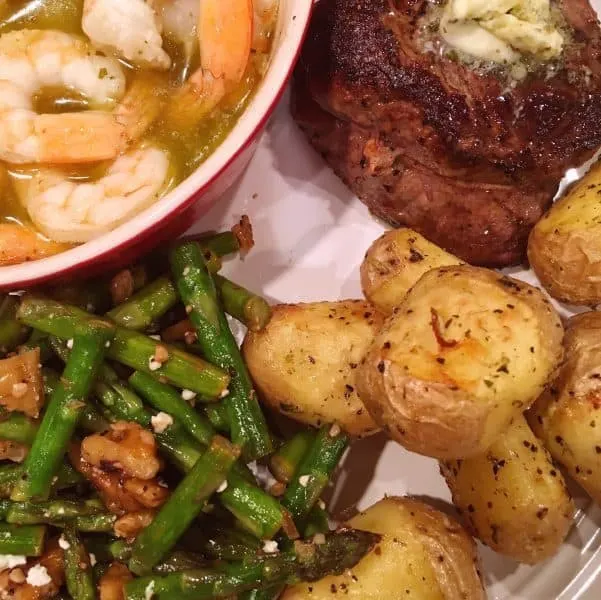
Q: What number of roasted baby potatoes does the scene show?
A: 7